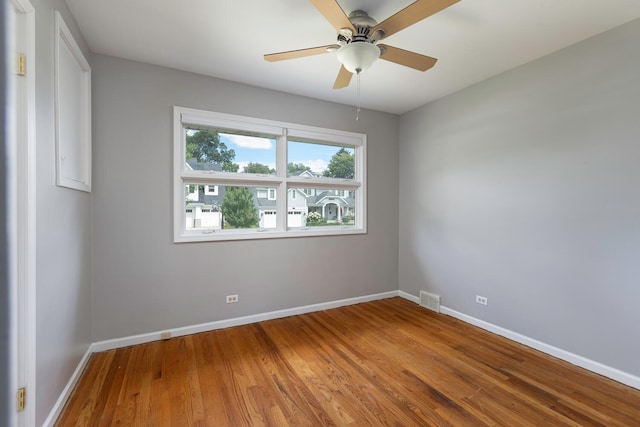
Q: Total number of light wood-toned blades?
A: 5